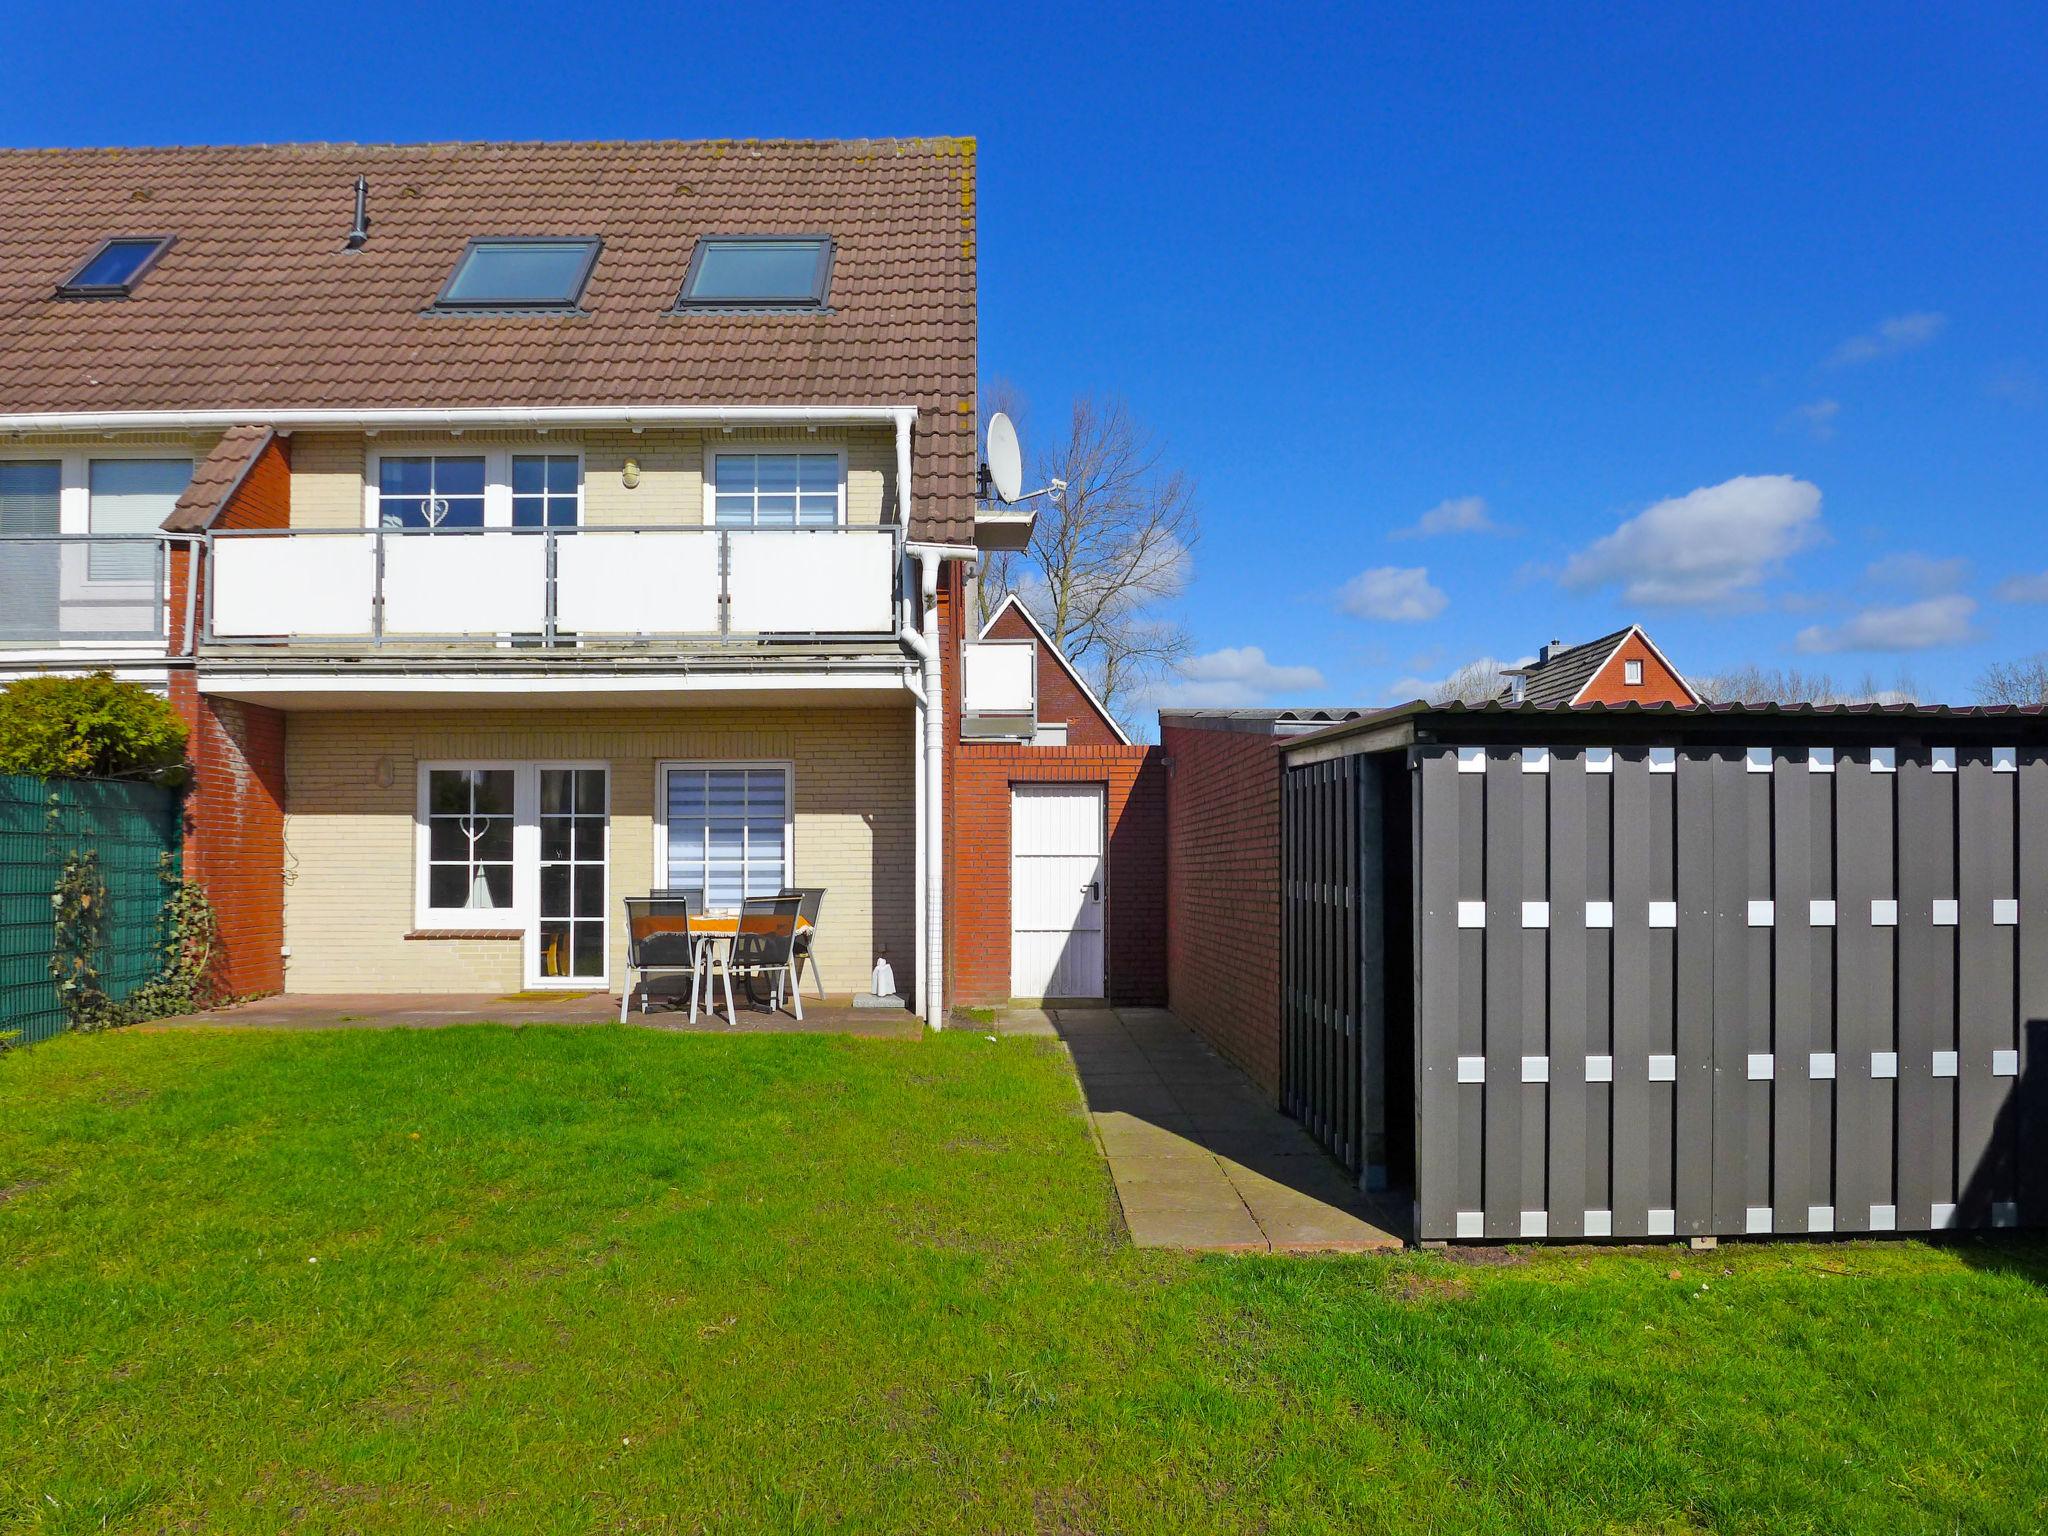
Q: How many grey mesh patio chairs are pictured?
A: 4